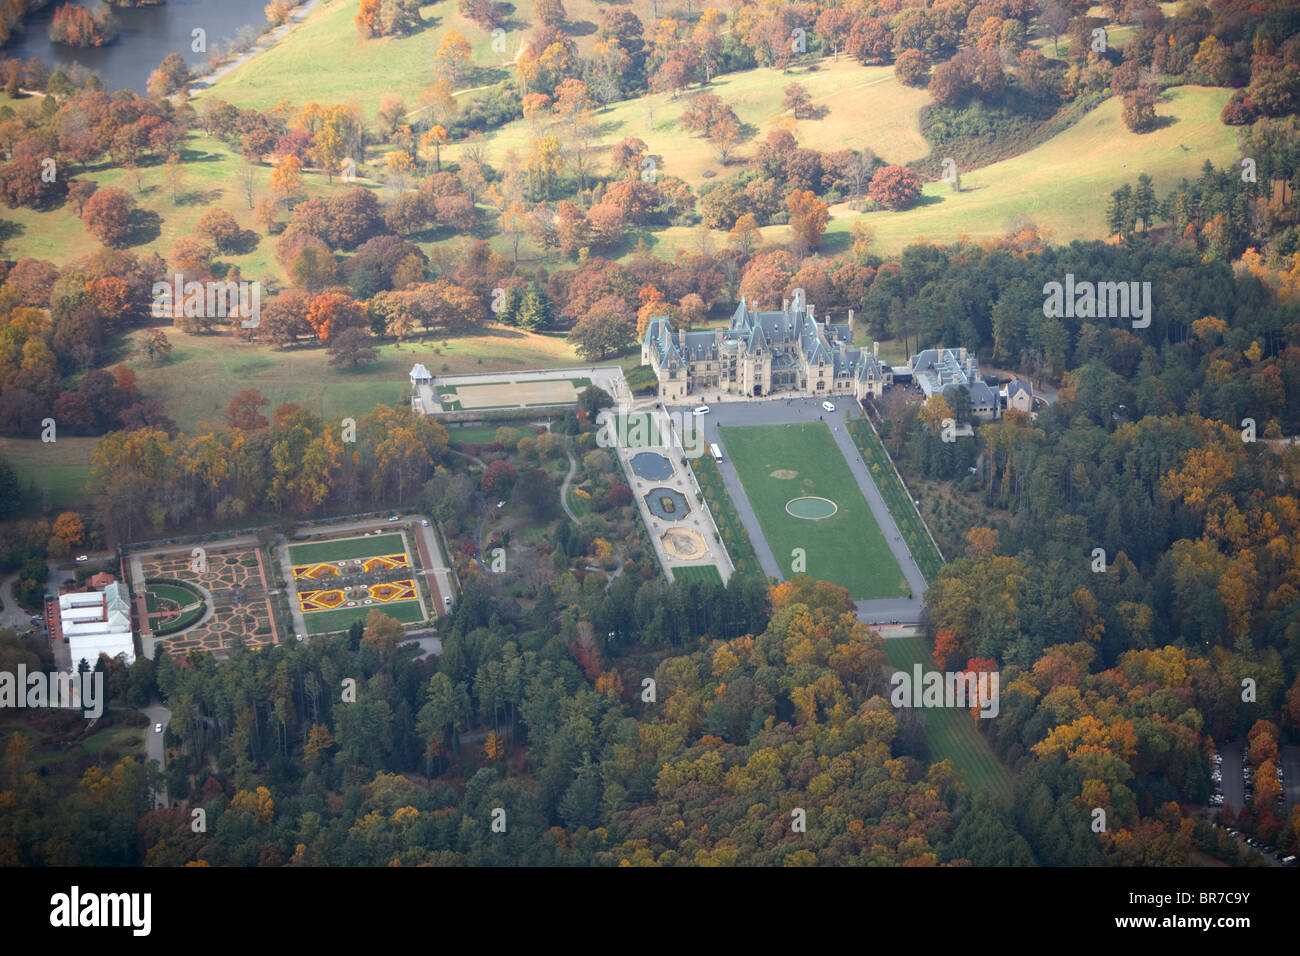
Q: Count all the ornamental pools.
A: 4